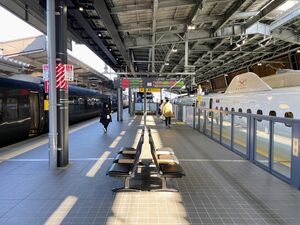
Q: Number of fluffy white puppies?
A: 0